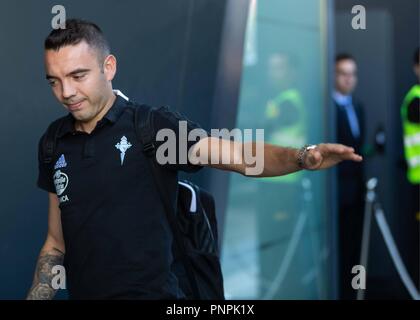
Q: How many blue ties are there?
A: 1